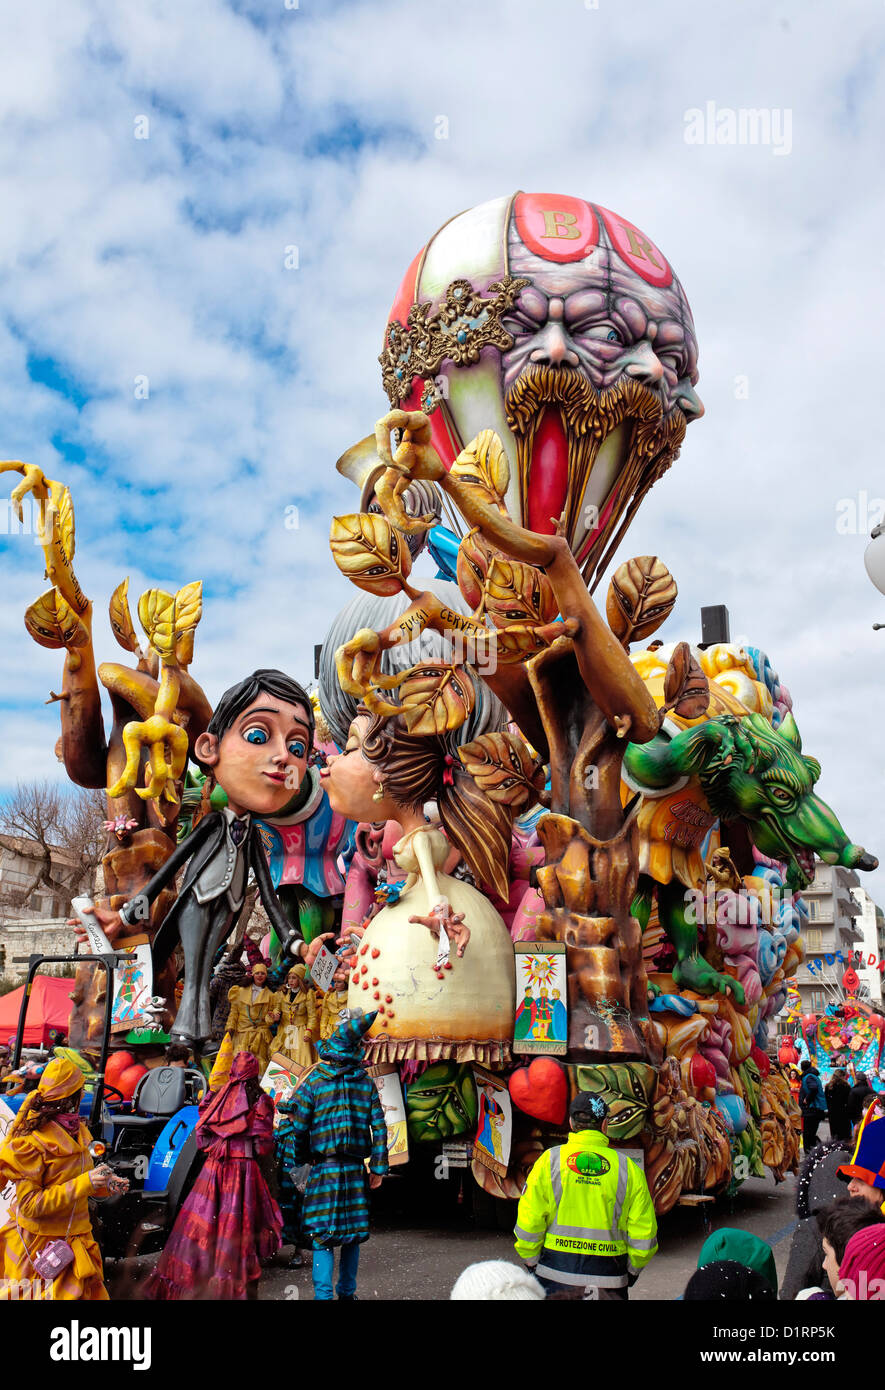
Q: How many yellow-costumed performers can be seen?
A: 4